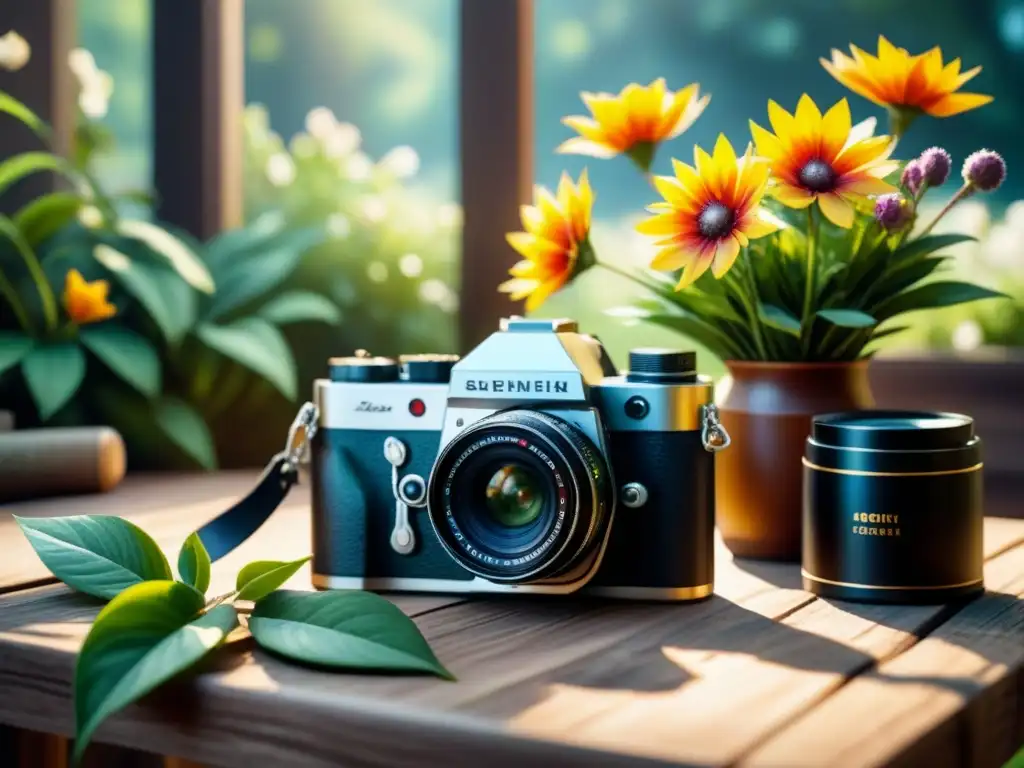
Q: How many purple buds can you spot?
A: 4